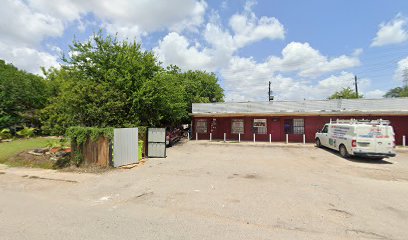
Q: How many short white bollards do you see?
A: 10